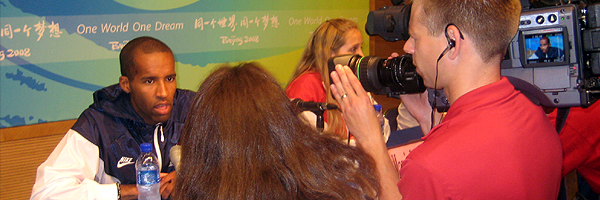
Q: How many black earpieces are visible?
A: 1